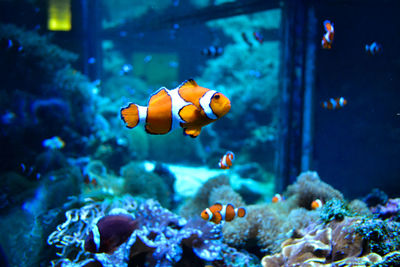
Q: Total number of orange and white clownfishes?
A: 7